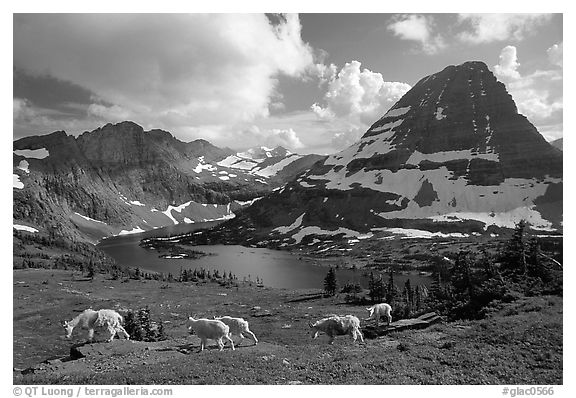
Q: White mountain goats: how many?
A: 5